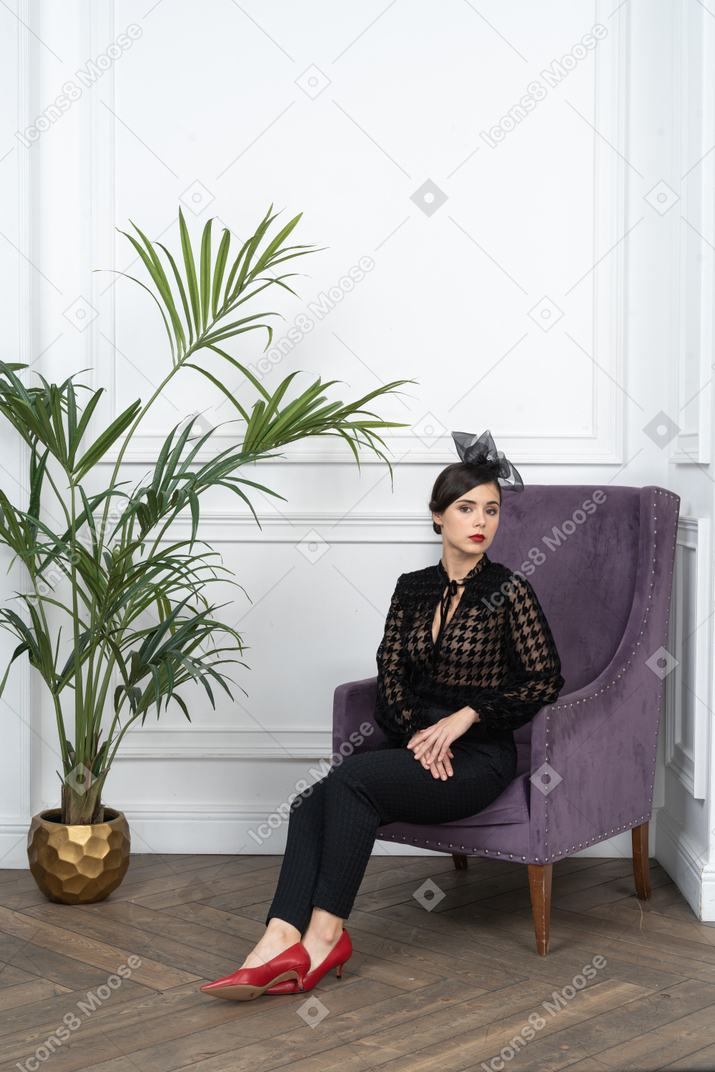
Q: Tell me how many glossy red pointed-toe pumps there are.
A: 2